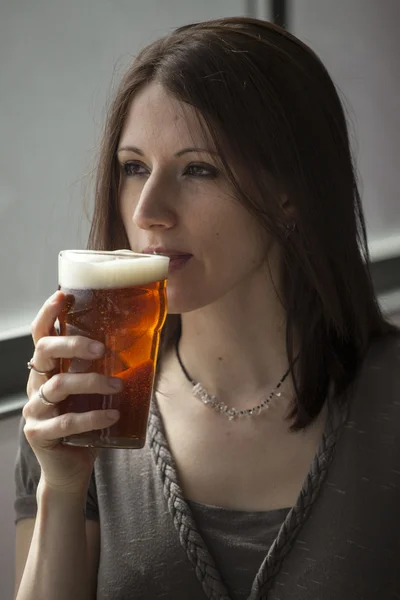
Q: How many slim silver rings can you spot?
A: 2